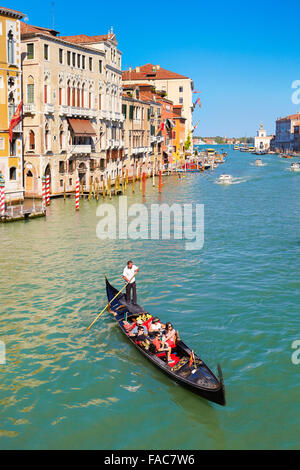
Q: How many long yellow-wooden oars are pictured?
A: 1